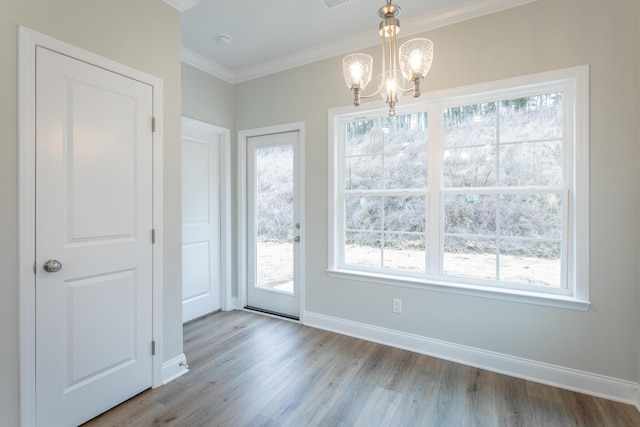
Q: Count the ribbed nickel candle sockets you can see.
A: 3